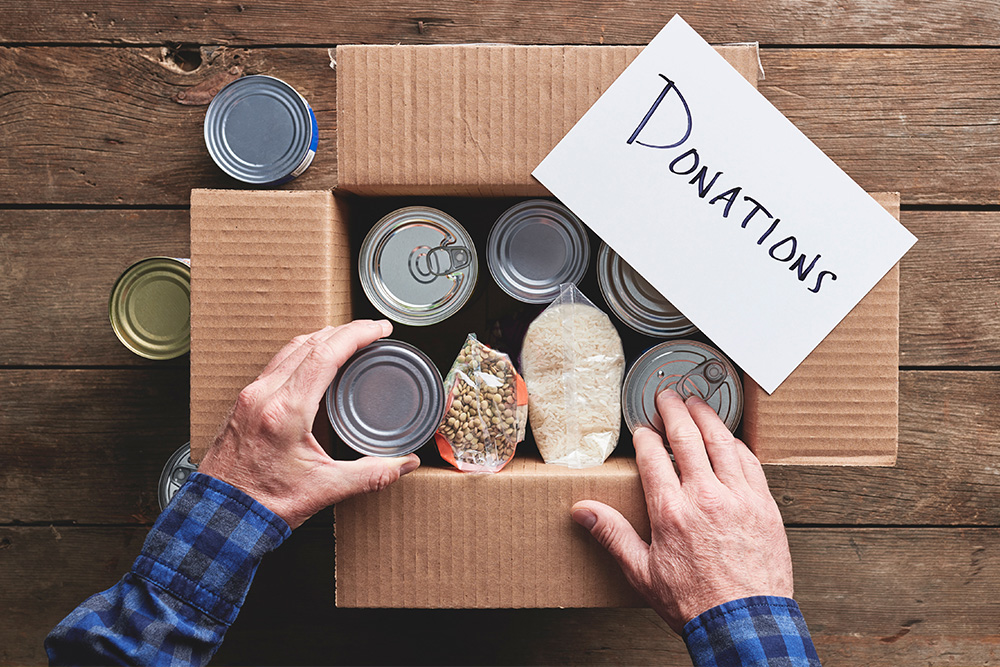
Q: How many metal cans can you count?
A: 8